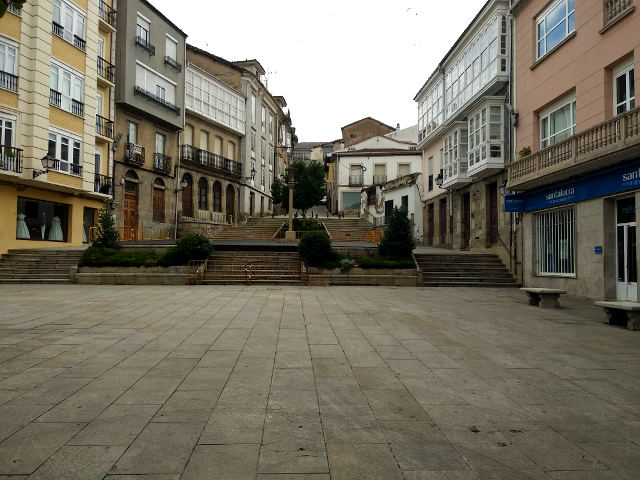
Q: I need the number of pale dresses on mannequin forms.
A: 2